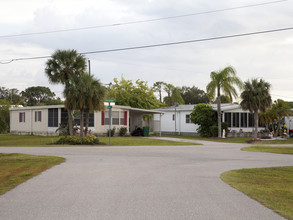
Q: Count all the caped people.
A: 0